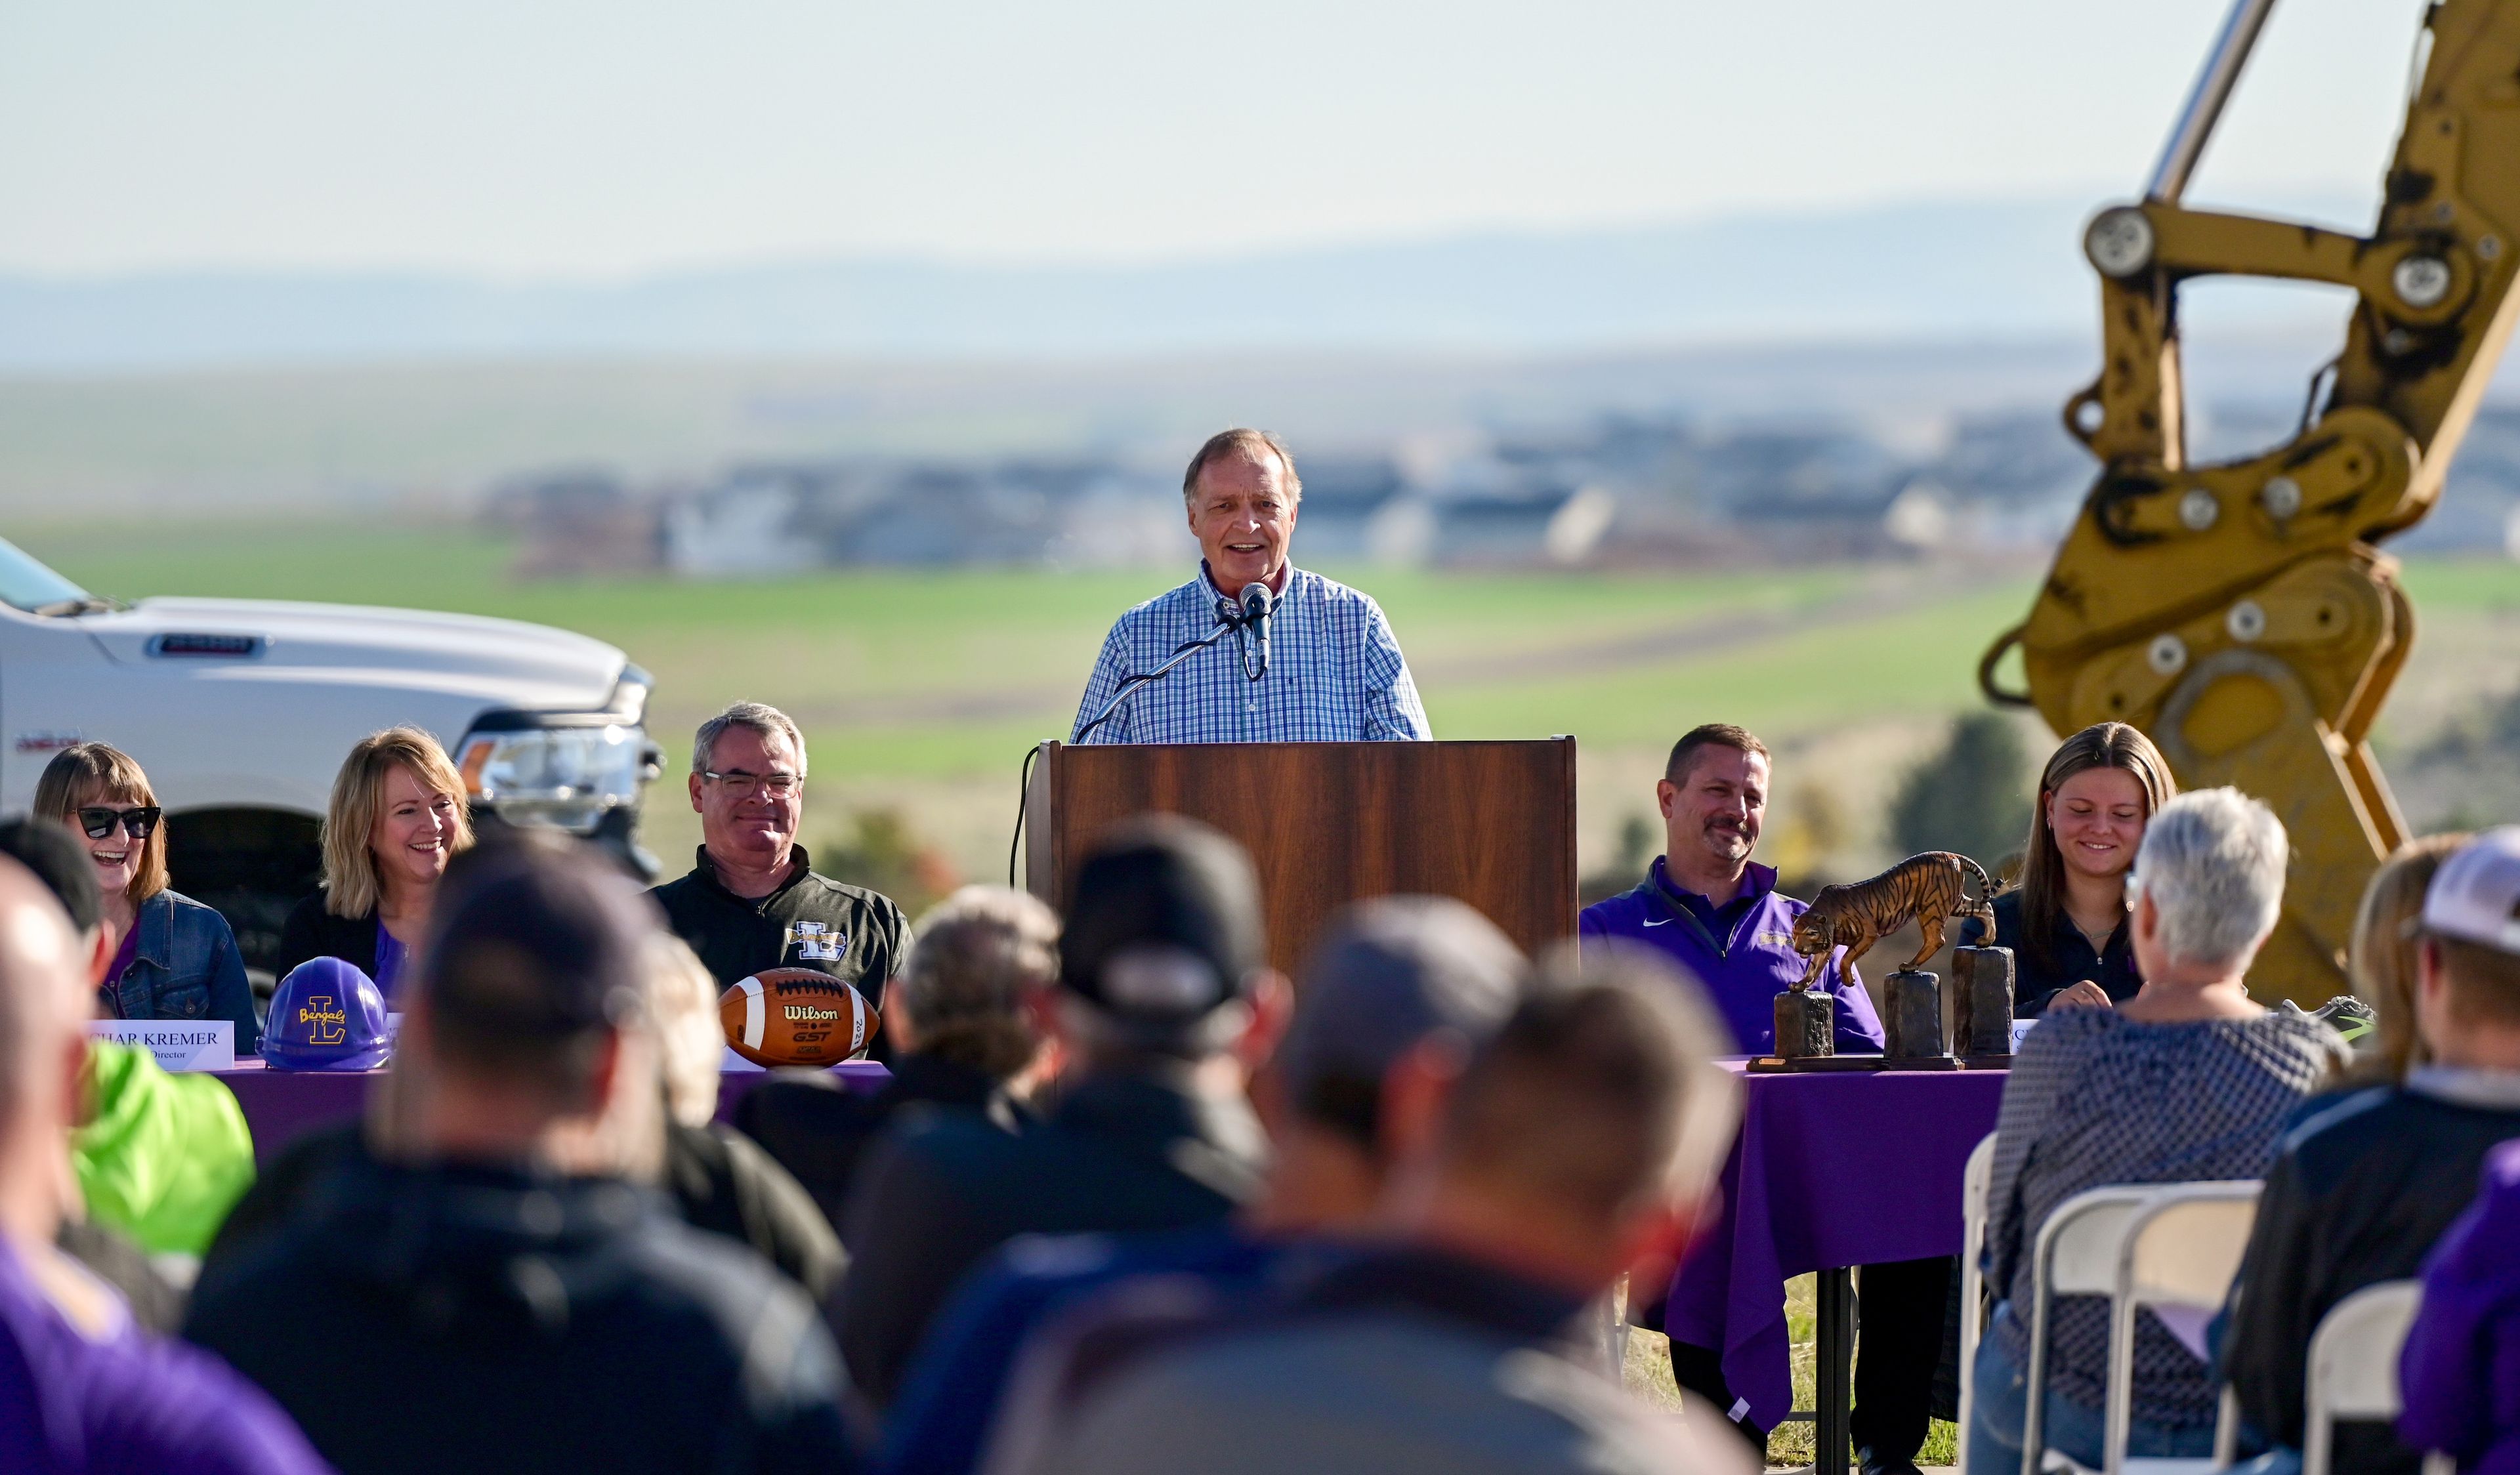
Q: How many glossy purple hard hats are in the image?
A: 1